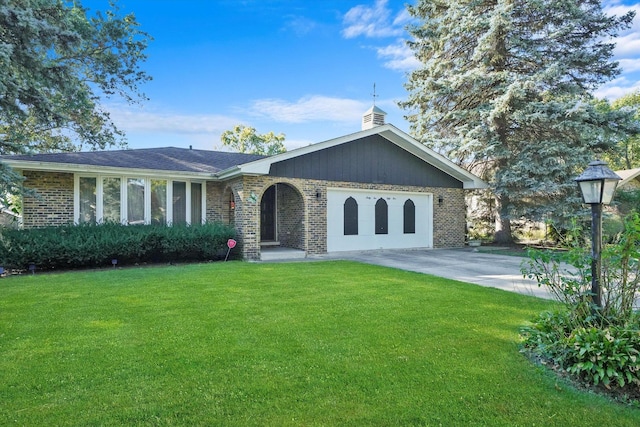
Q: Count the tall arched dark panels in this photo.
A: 3